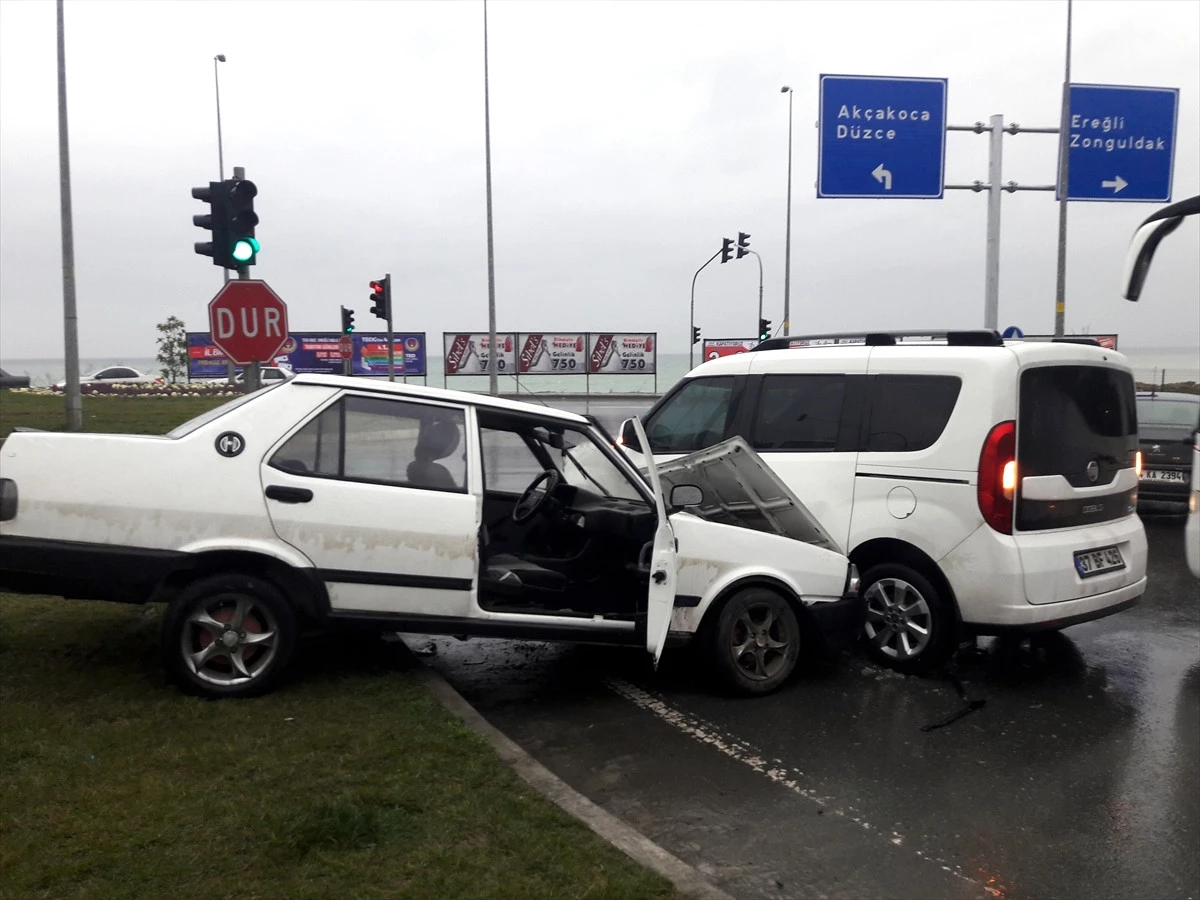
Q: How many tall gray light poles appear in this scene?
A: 5